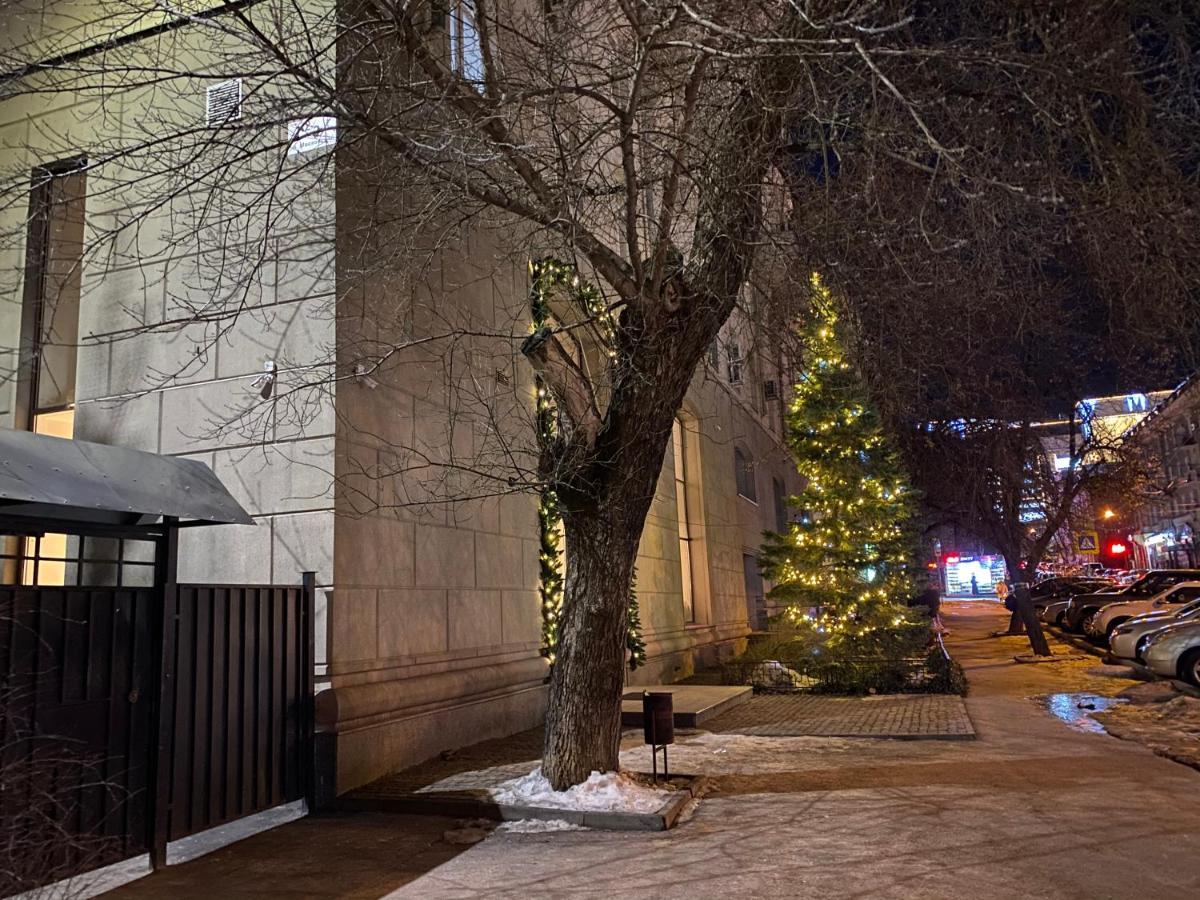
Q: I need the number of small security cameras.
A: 2